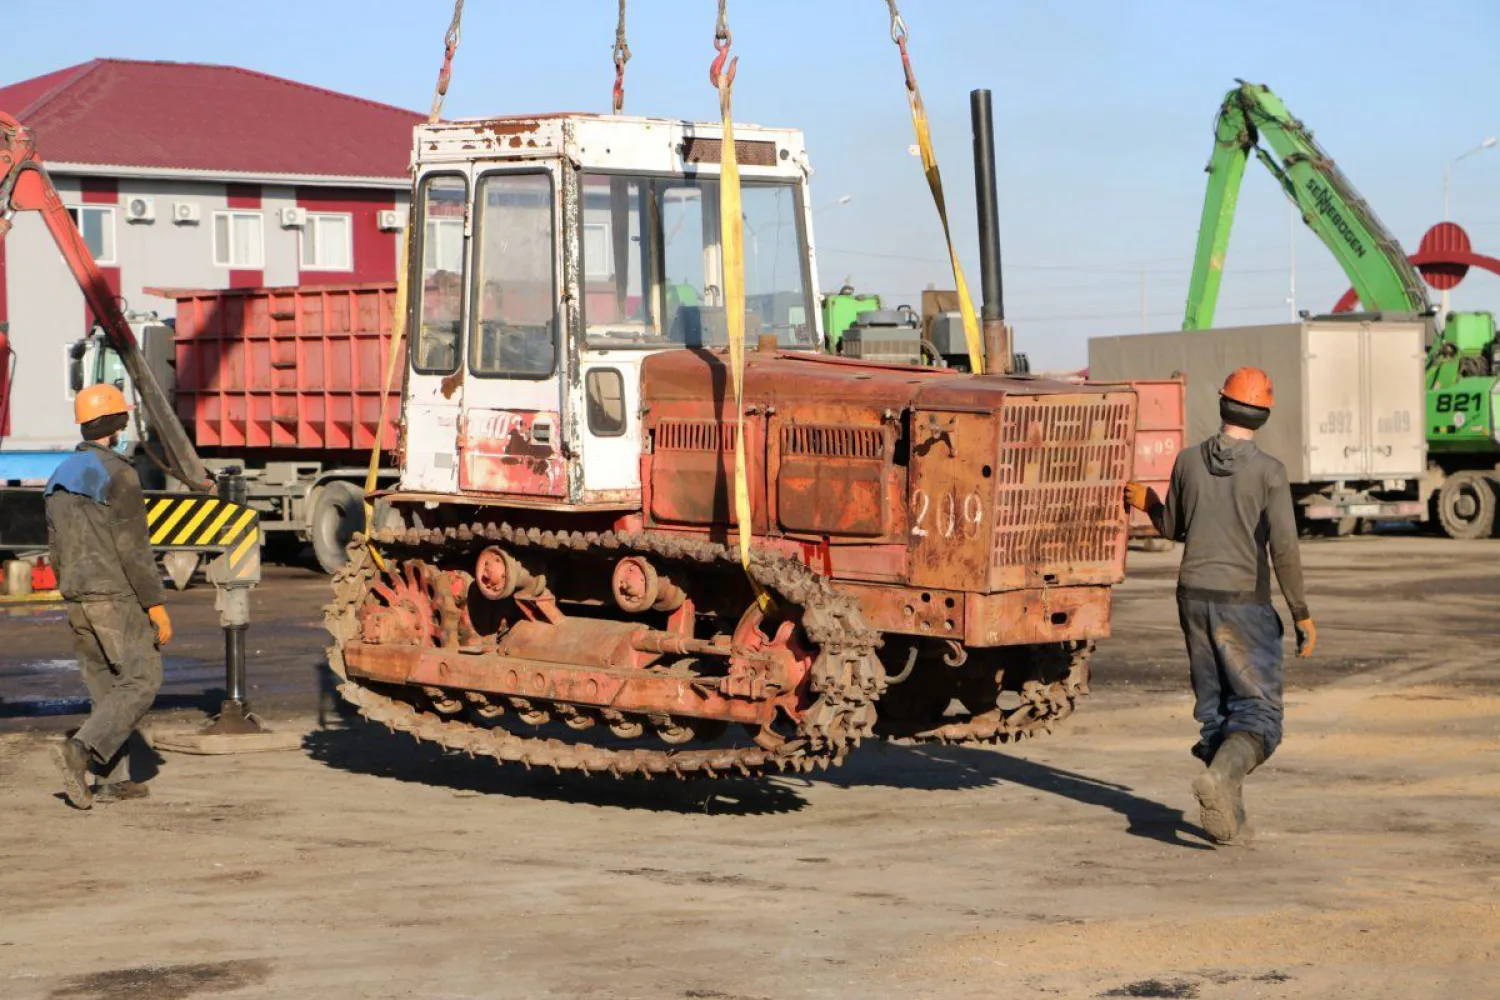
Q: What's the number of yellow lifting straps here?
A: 3